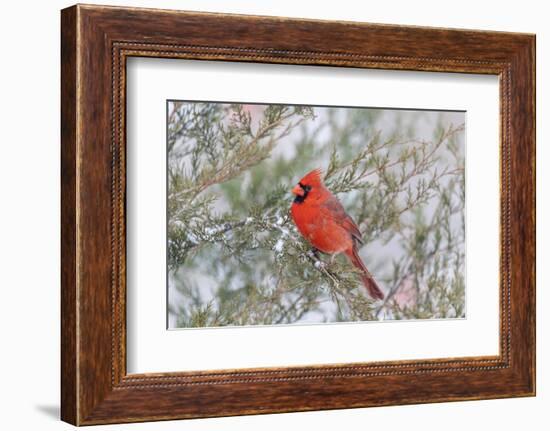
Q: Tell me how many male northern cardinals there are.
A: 1